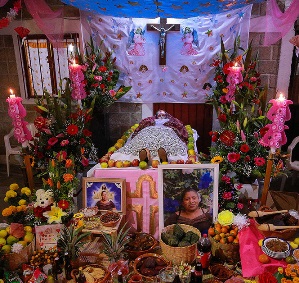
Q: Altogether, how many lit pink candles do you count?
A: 4